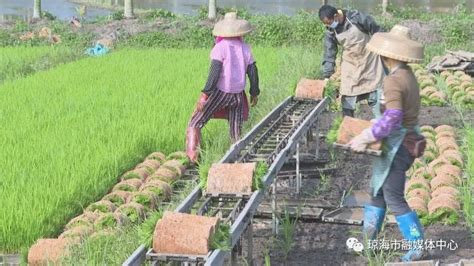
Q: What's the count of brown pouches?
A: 1